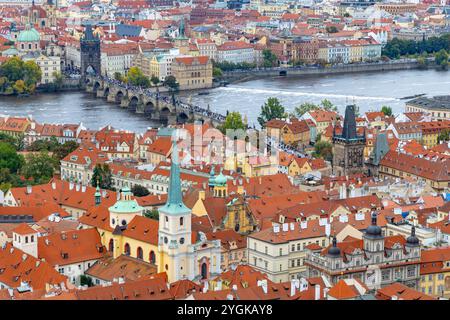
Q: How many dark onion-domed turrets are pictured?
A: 3